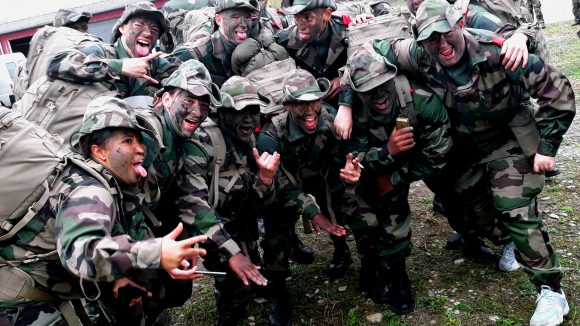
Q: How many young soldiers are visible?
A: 9